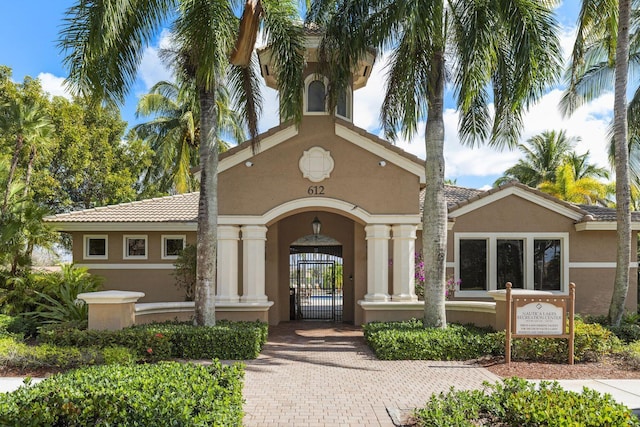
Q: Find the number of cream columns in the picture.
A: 4